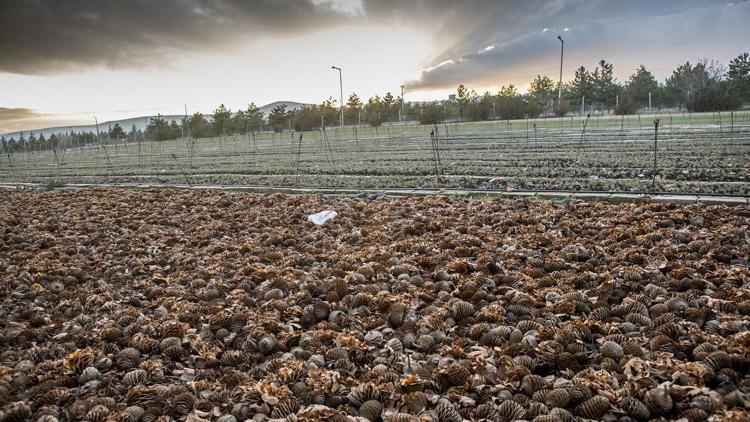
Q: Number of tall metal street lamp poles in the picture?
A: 2